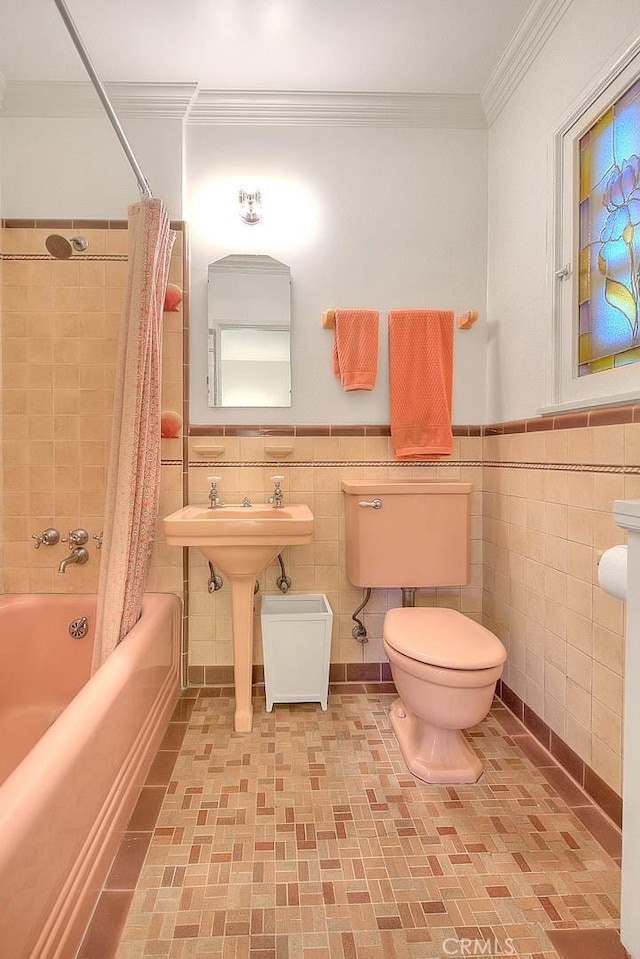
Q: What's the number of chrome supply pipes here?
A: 3